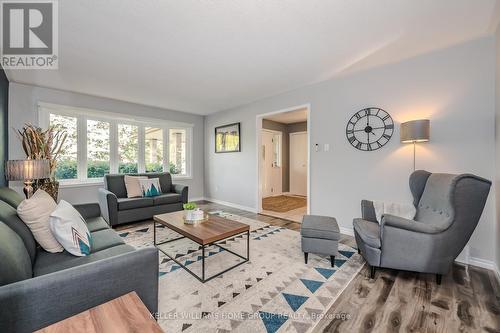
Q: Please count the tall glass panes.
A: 5